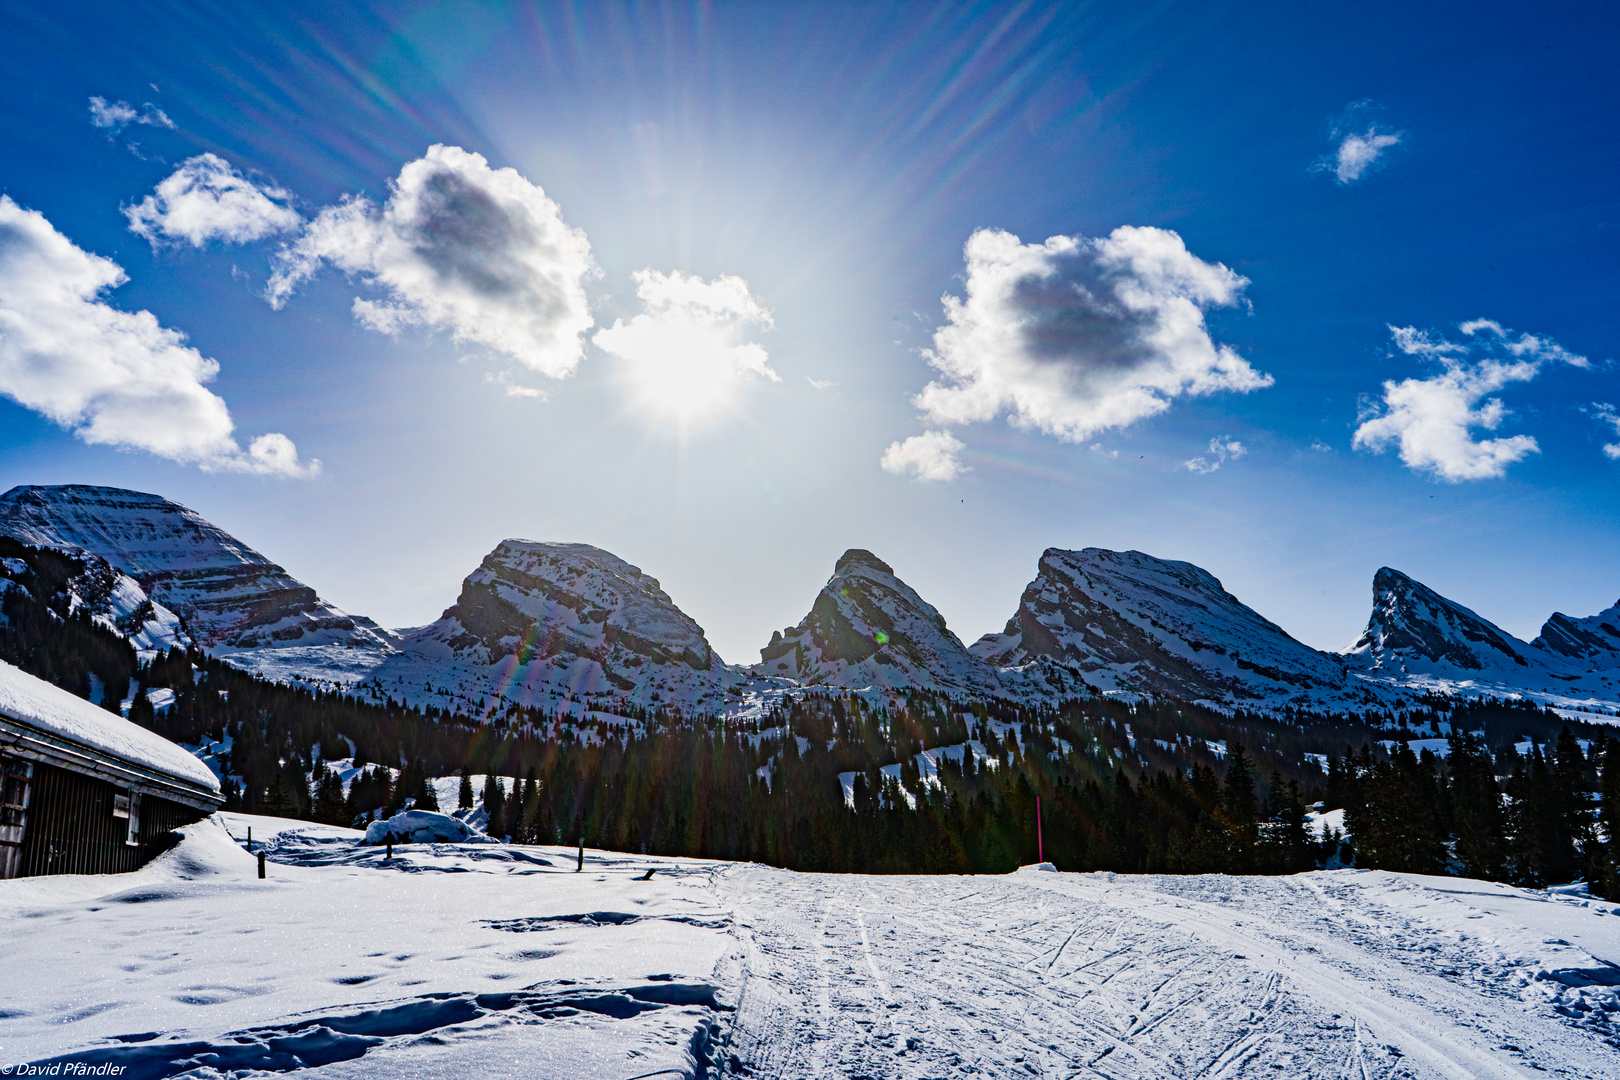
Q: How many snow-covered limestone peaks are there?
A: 6